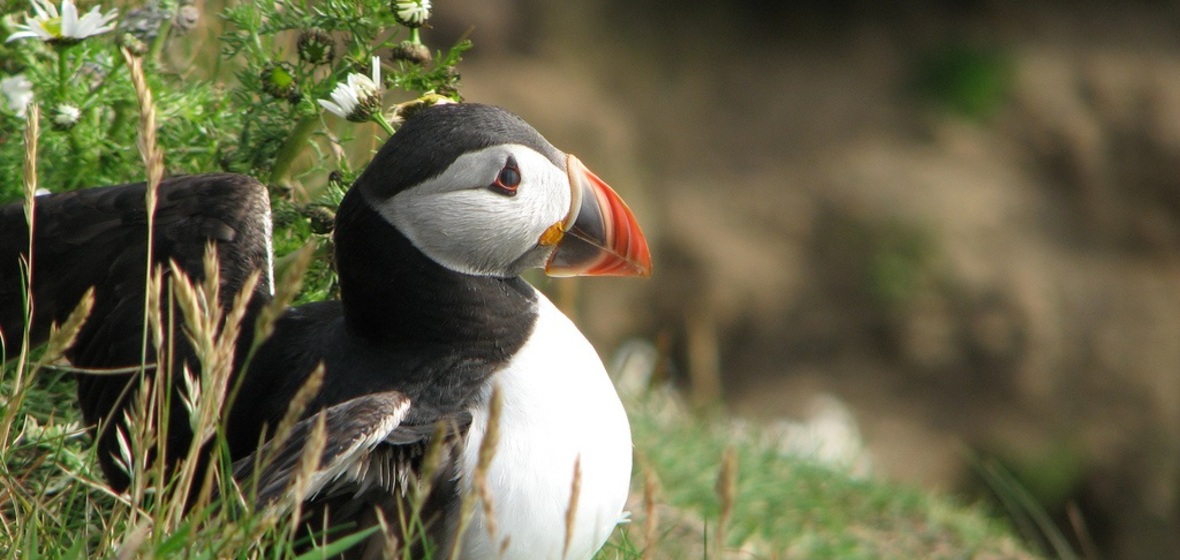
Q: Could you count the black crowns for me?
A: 1